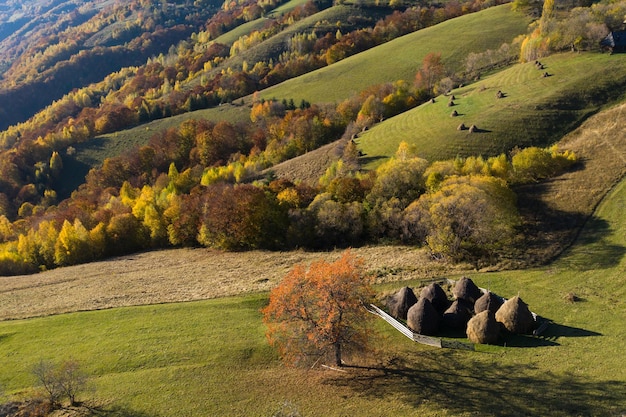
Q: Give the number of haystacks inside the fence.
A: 8